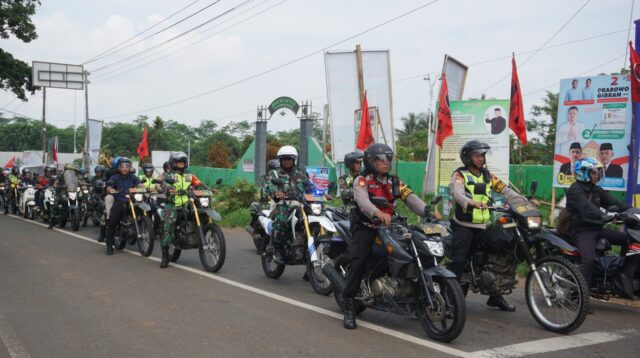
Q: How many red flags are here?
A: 7